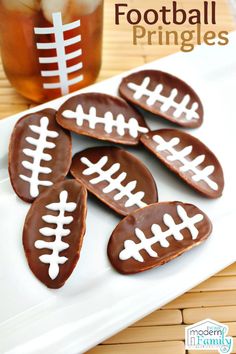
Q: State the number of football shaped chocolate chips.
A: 7